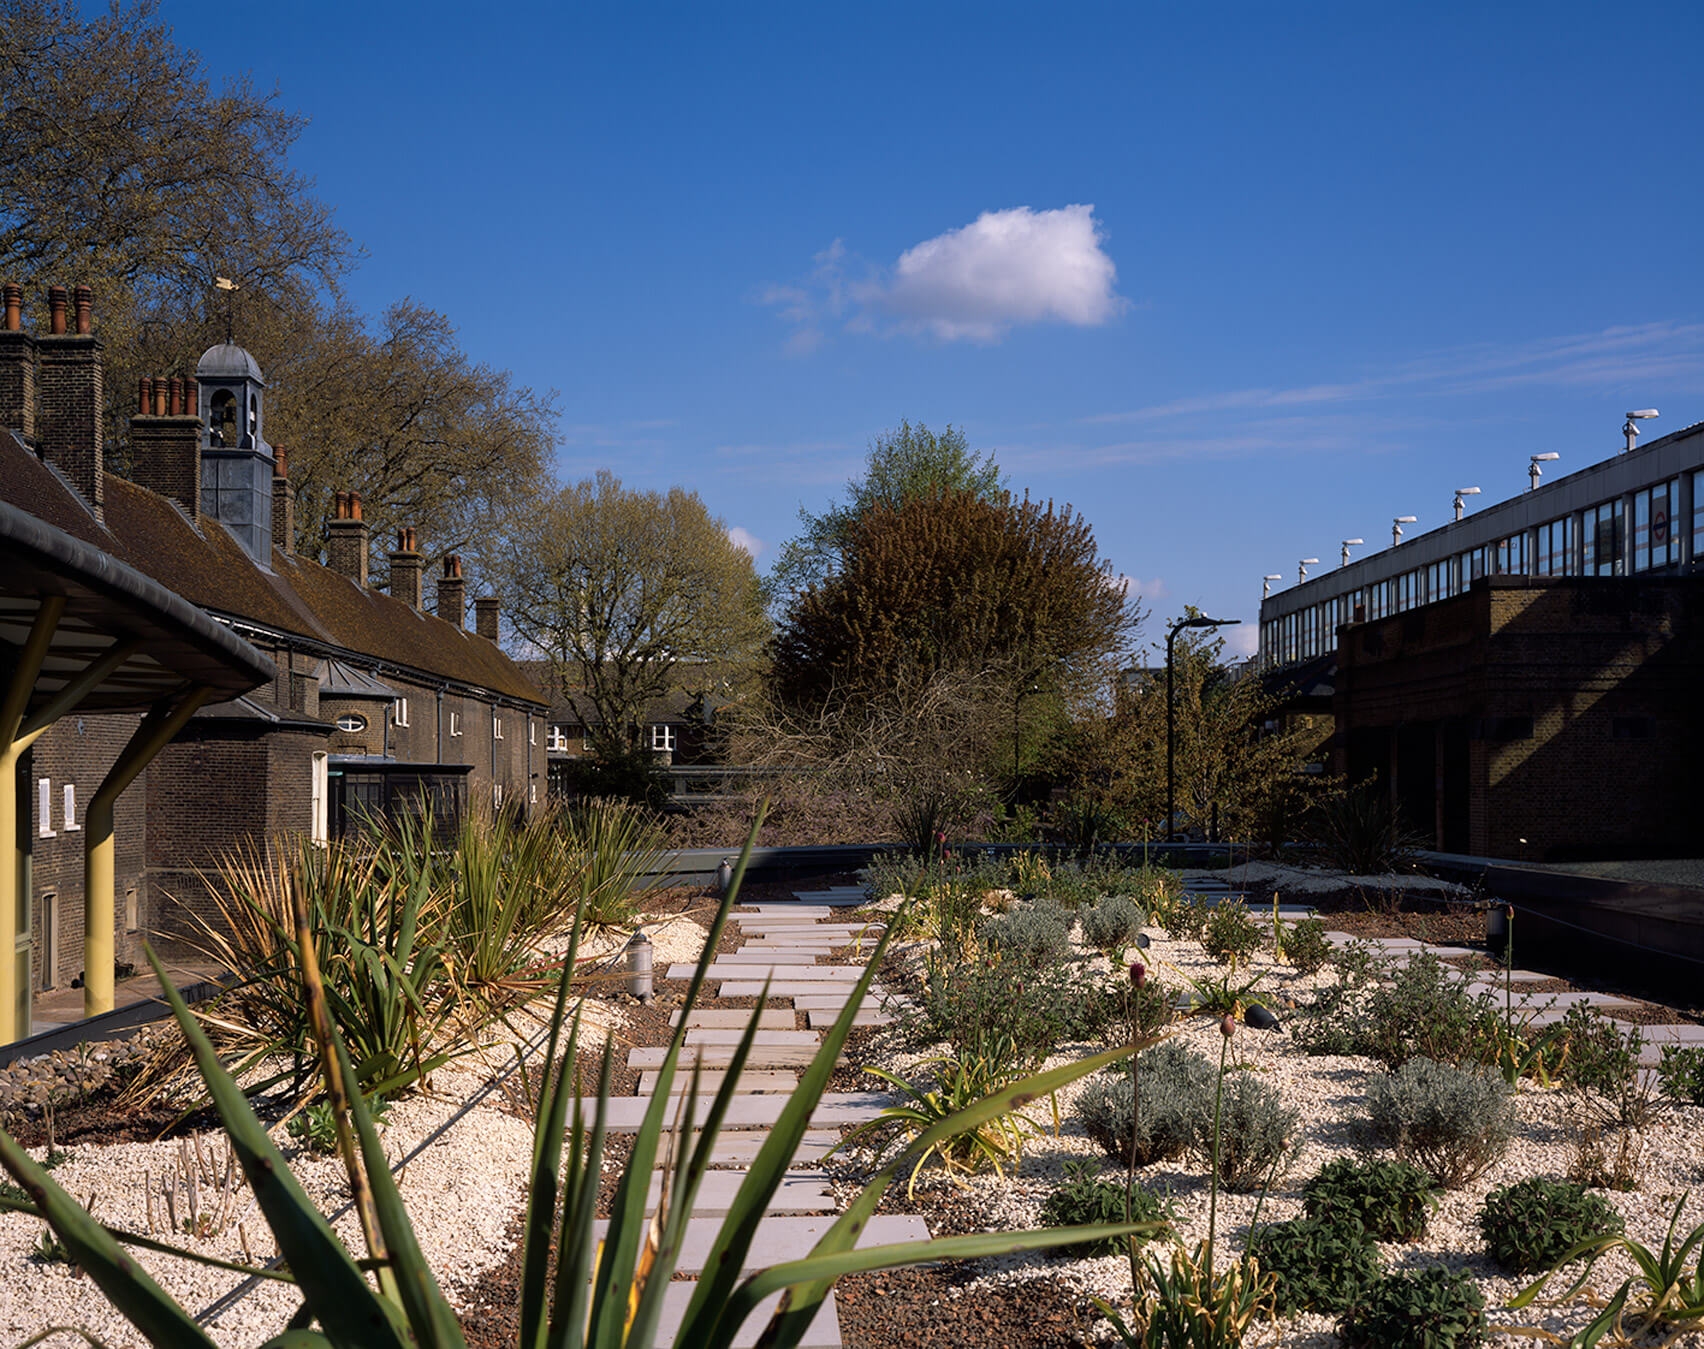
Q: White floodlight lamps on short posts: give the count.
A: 7